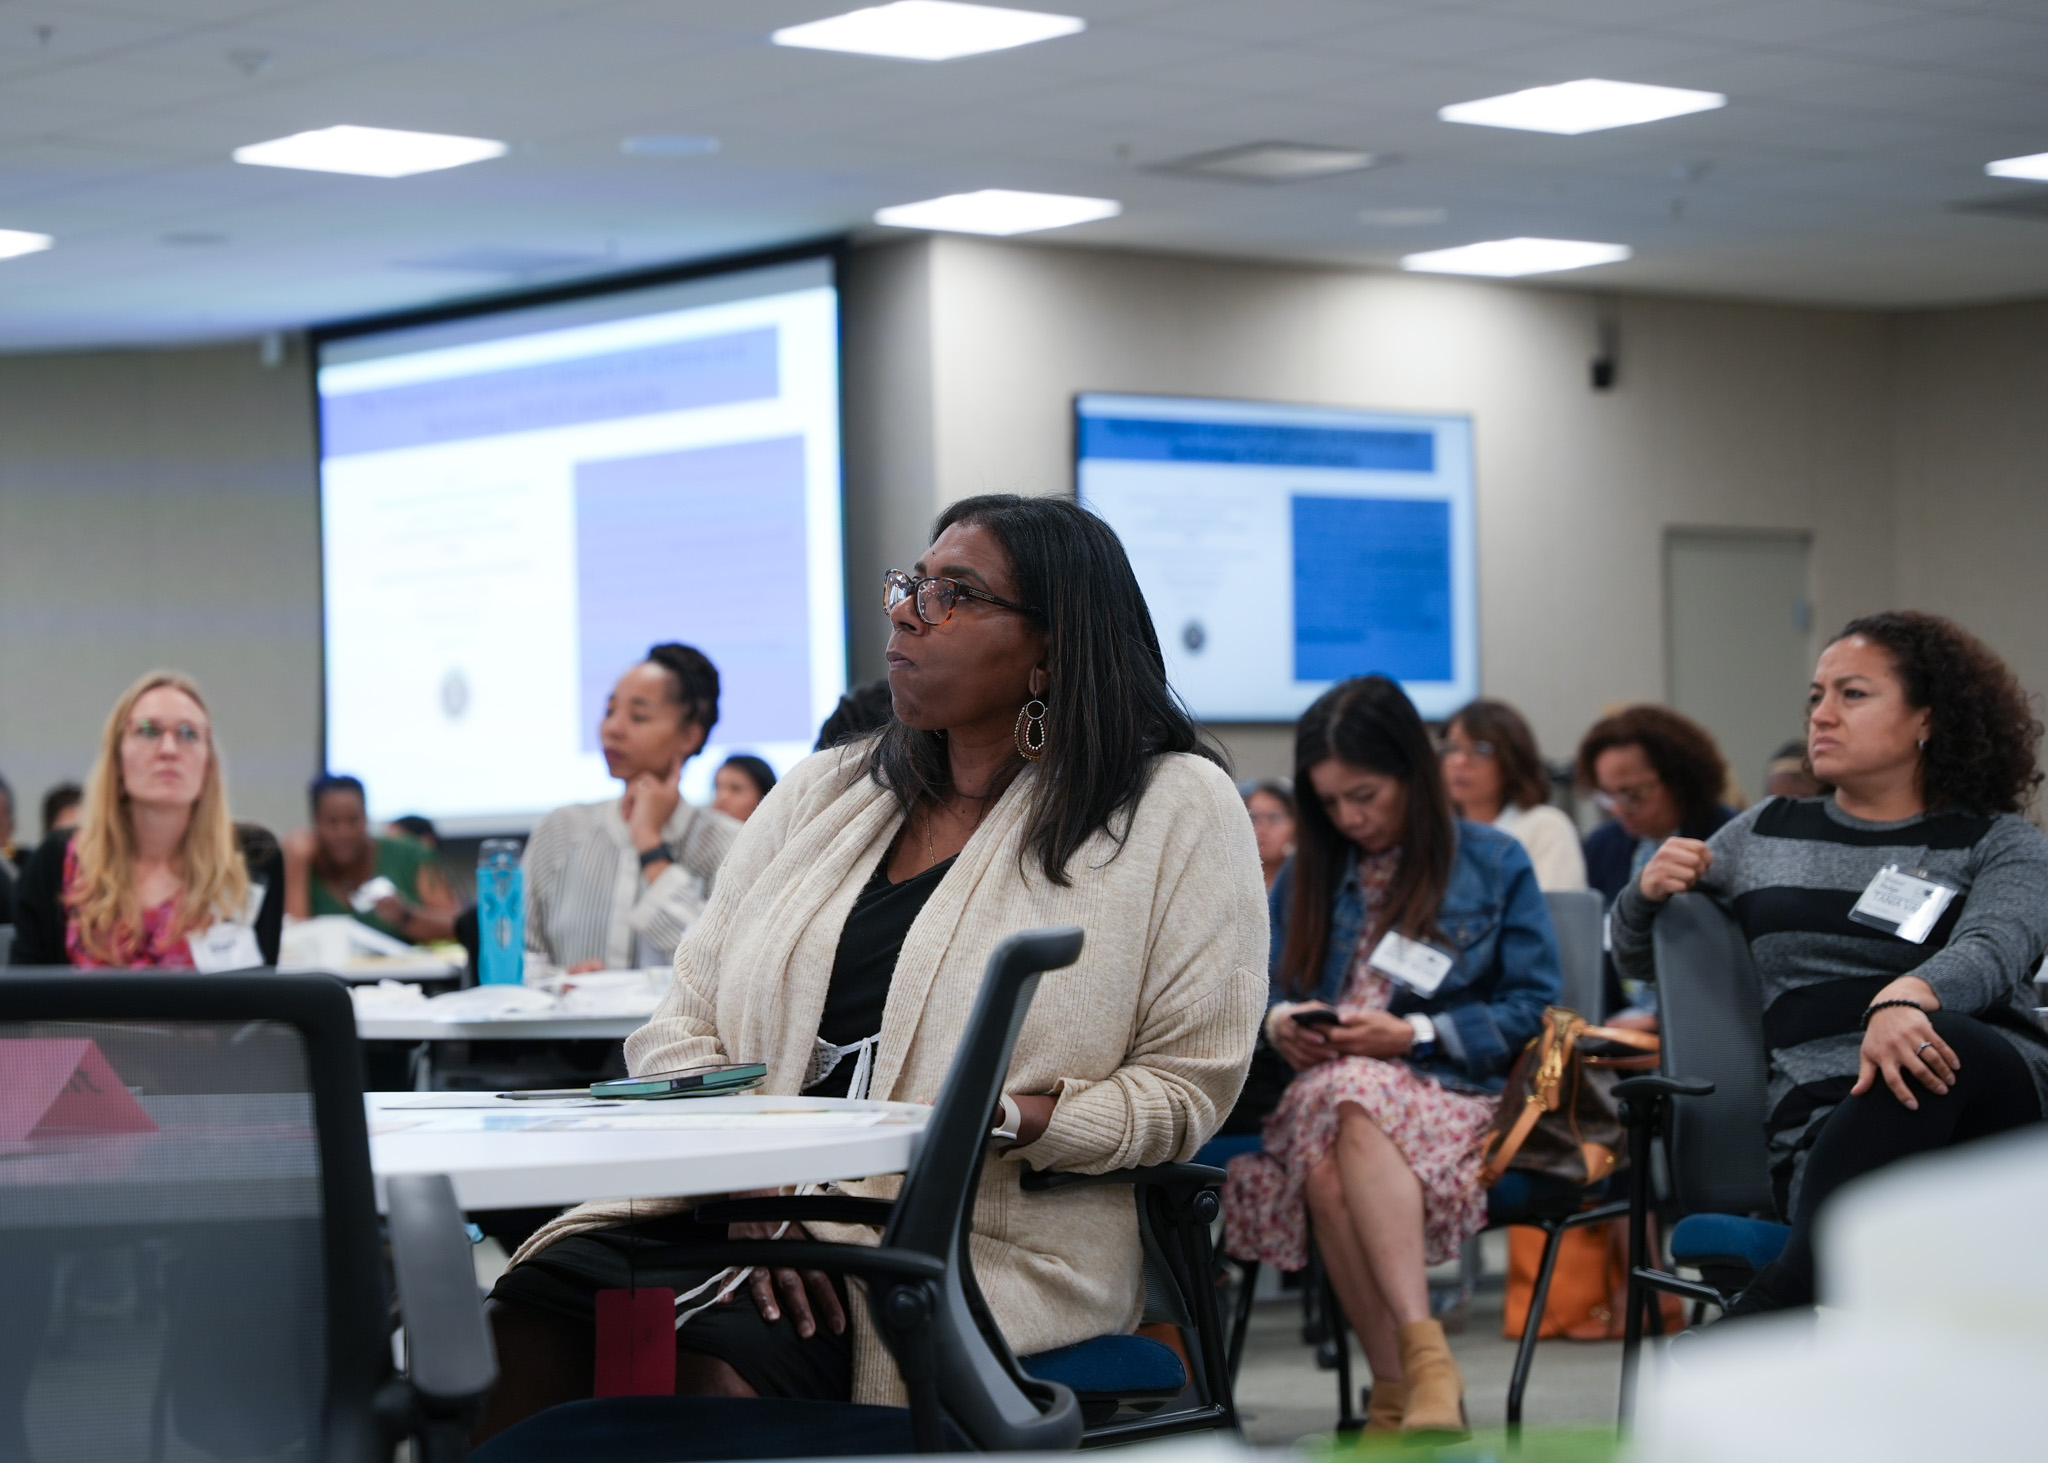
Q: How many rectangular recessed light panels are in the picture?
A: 7